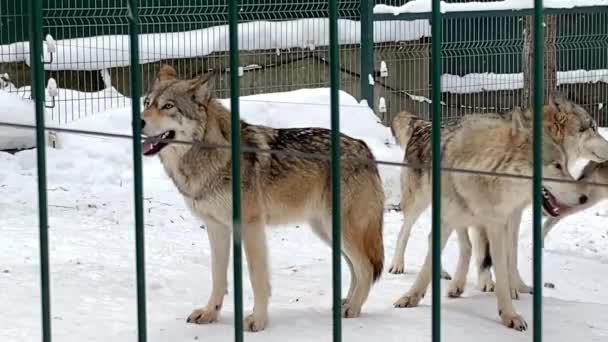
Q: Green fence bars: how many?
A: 6